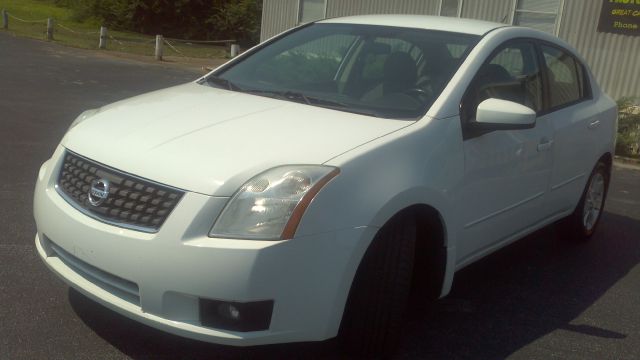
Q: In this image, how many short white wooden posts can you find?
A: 5